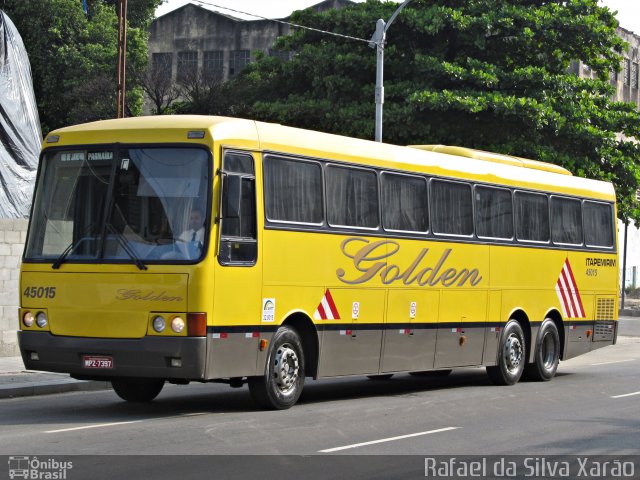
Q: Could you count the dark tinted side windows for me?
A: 8